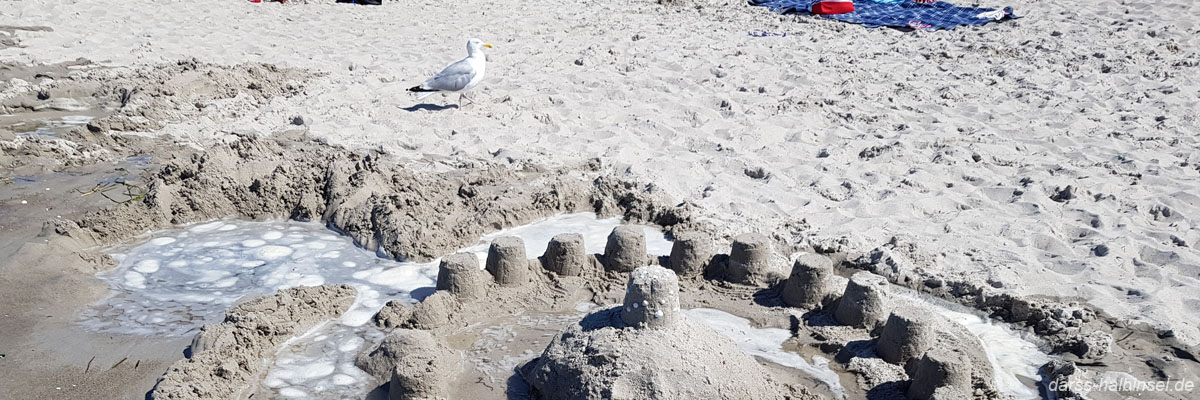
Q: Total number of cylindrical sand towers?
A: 12